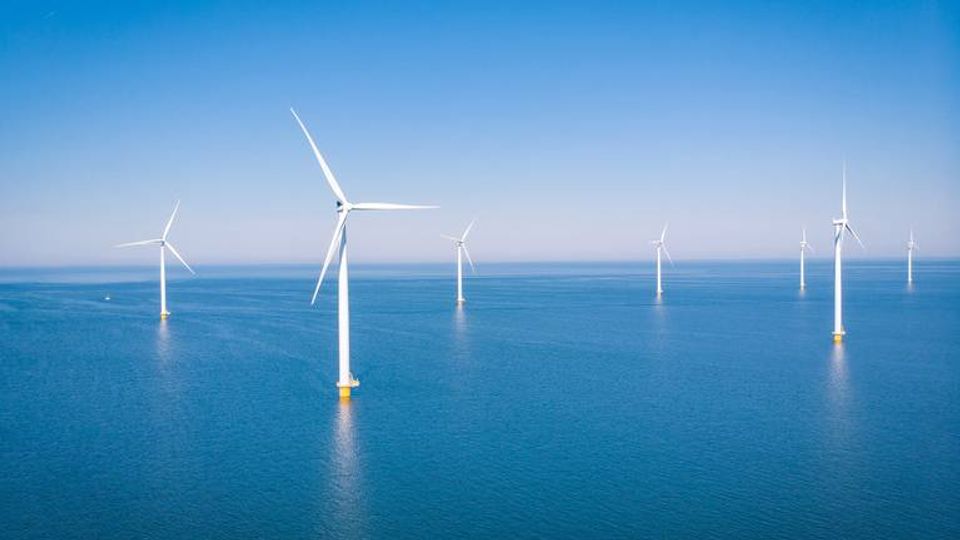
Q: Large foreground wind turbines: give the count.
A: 2